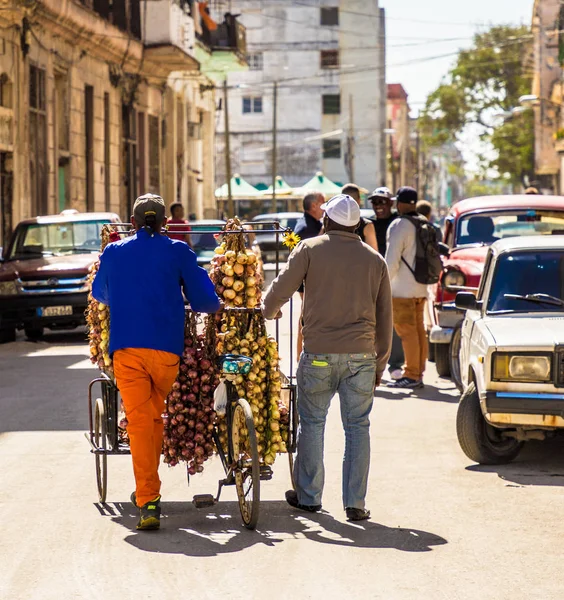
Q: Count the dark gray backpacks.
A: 1